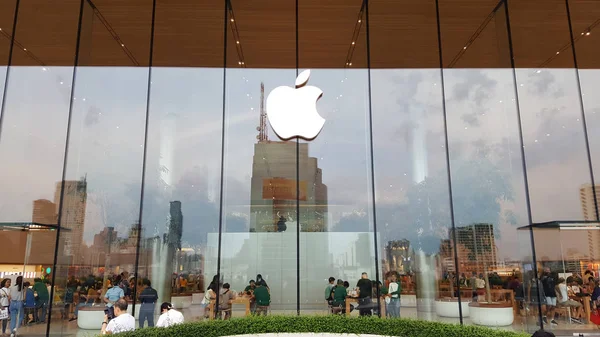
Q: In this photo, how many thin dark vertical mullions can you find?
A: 9